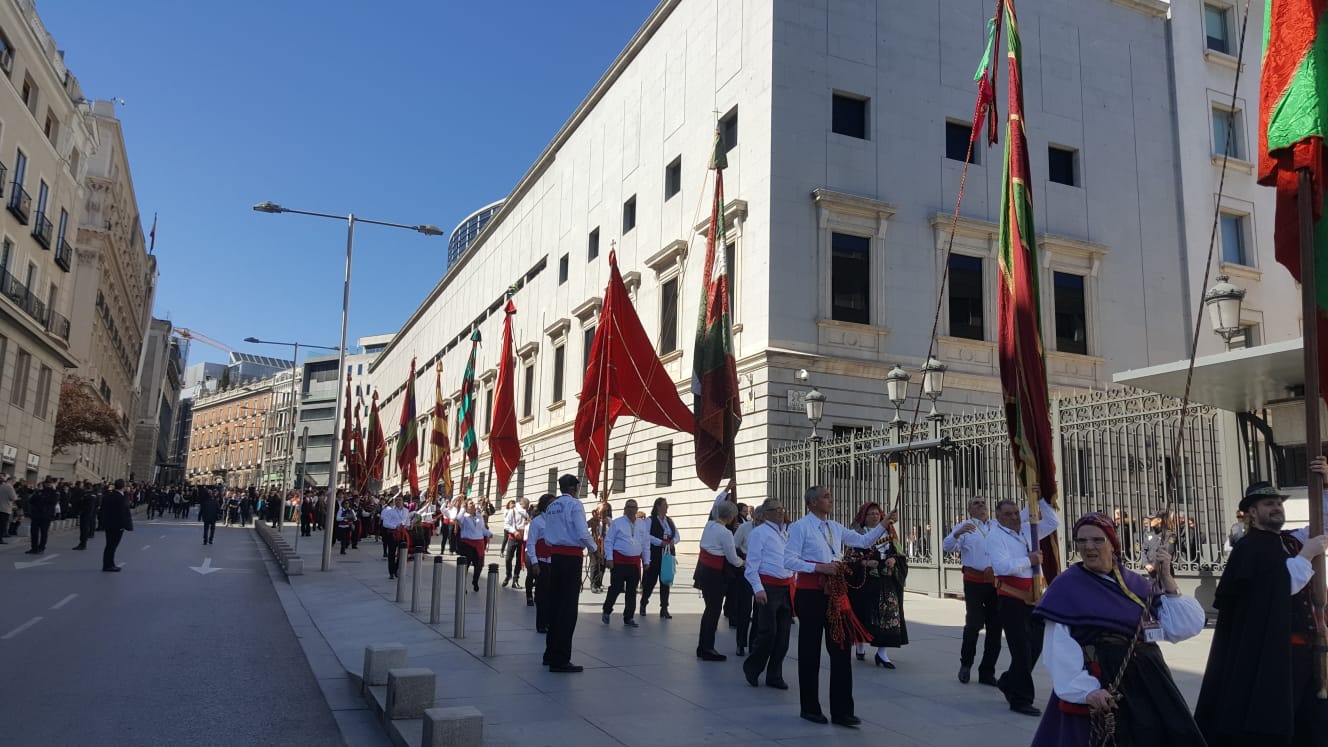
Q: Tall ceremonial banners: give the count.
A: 11